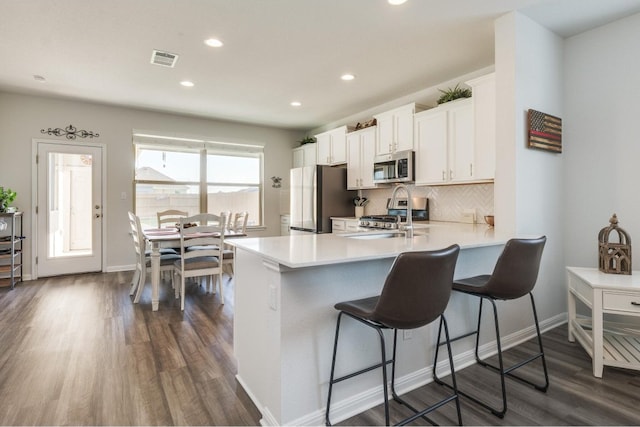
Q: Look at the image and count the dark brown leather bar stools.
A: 2